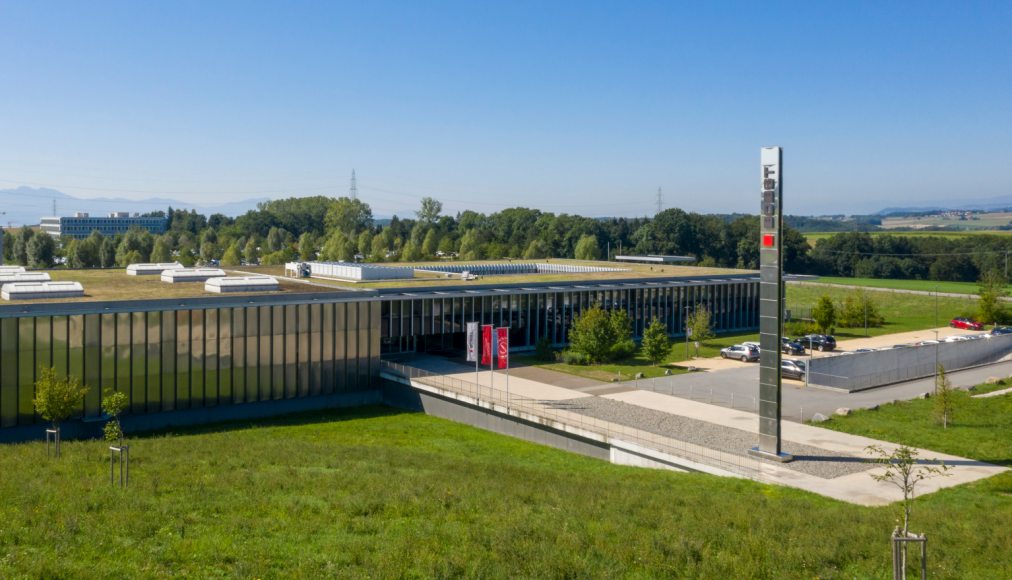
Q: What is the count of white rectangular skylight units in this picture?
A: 6